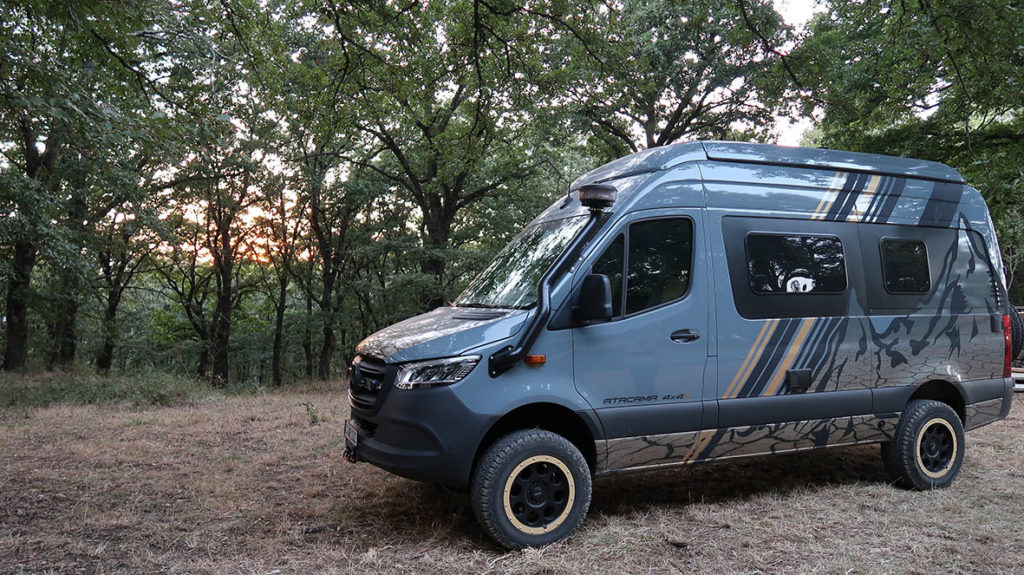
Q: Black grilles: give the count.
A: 1